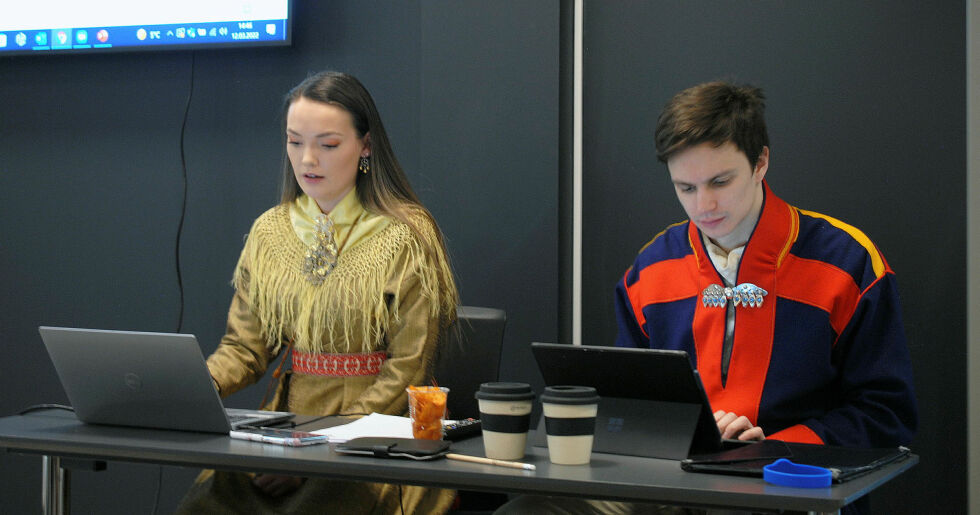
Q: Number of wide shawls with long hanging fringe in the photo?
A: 1